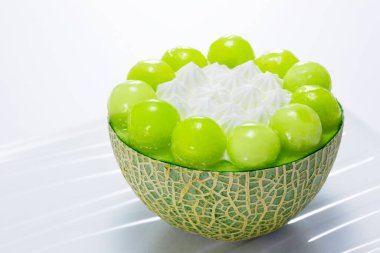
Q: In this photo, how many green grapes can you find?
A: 11